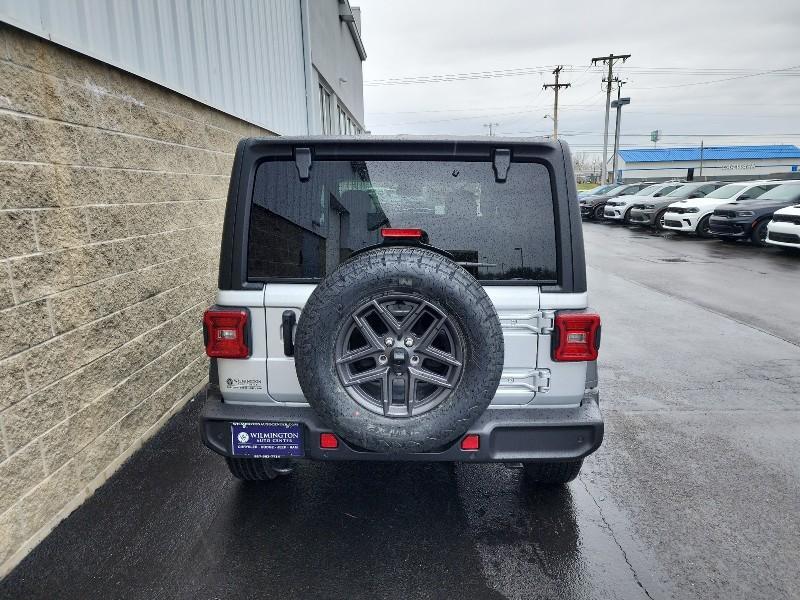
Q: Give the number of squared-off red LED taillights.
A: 2